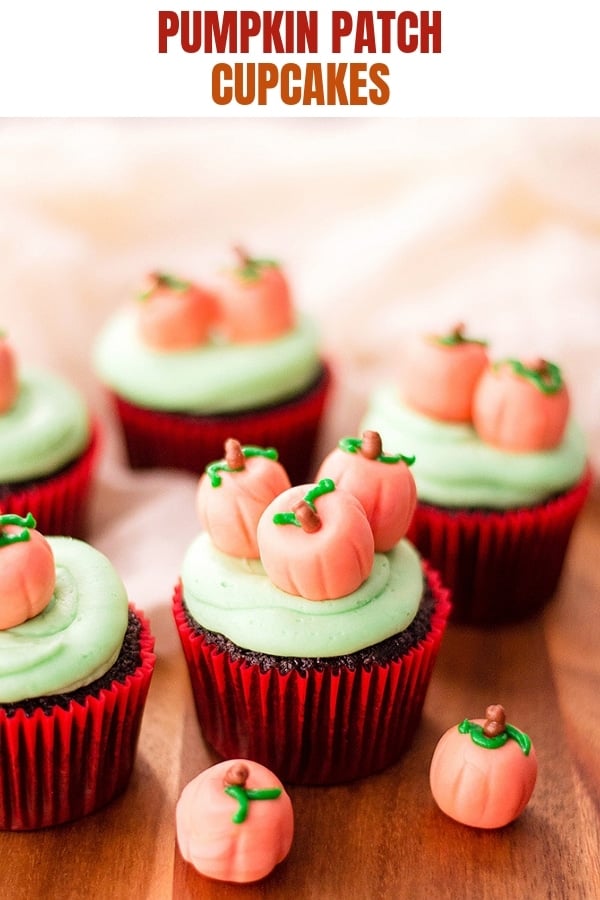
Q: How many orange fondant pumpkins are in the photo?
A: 11